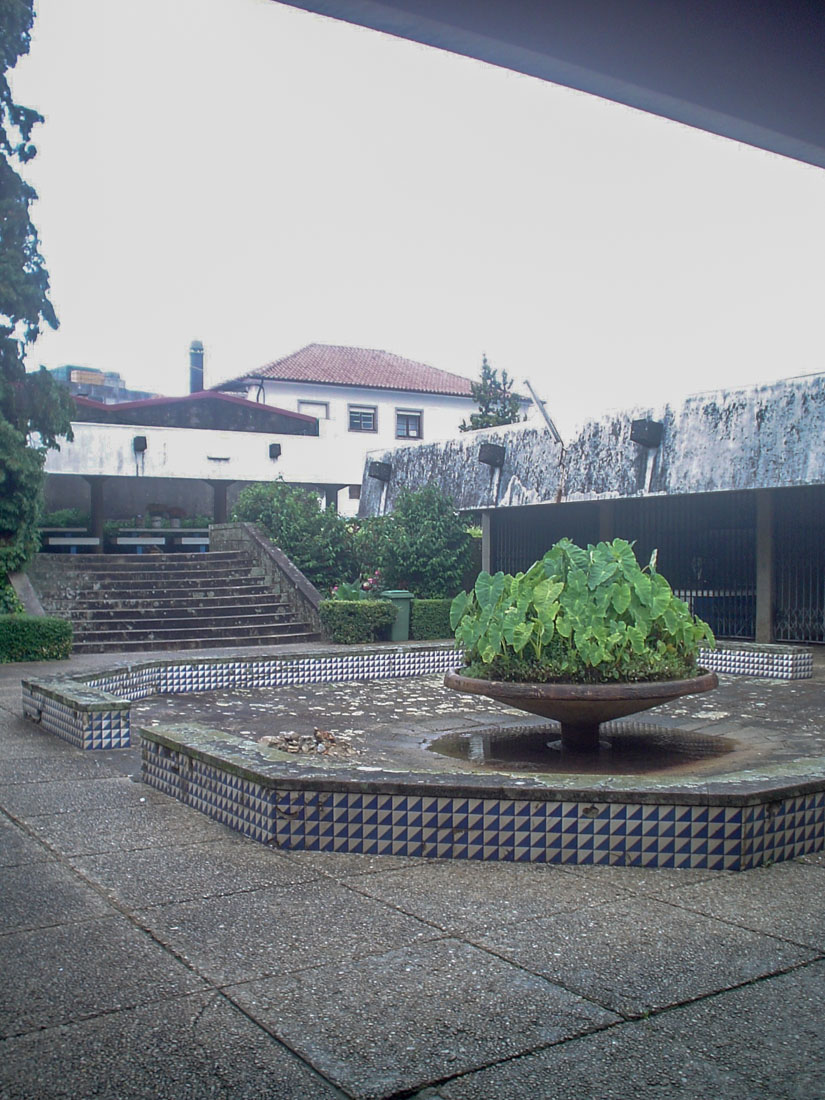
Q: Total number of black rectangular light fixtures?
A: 5